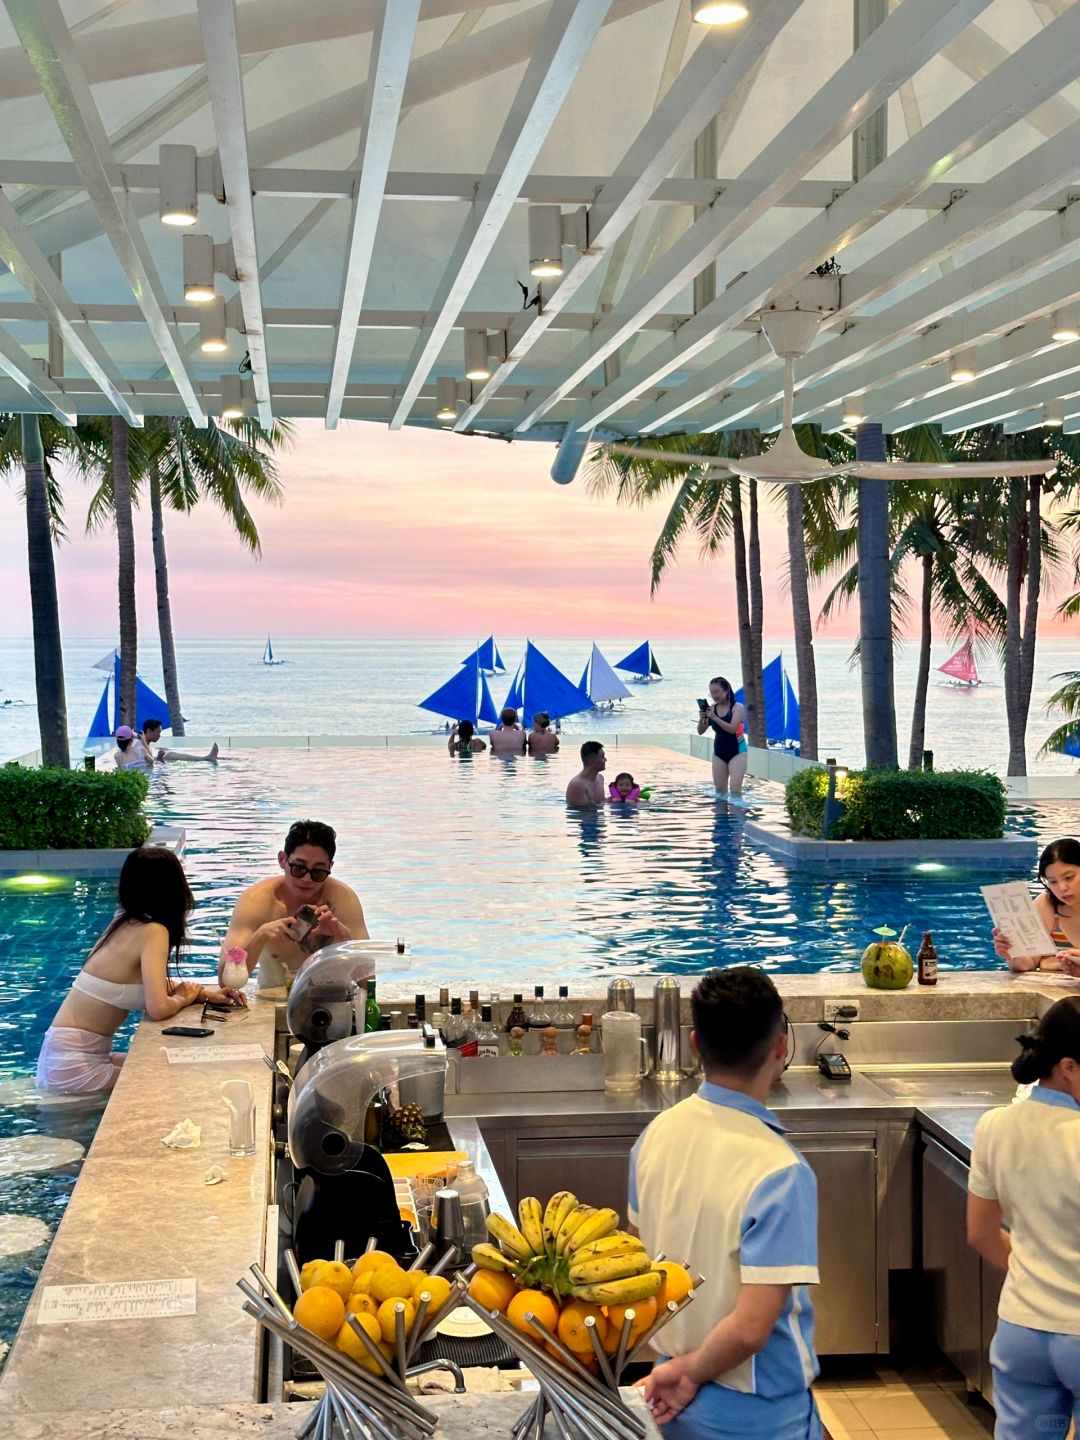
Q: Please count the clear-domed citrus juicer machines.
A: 2